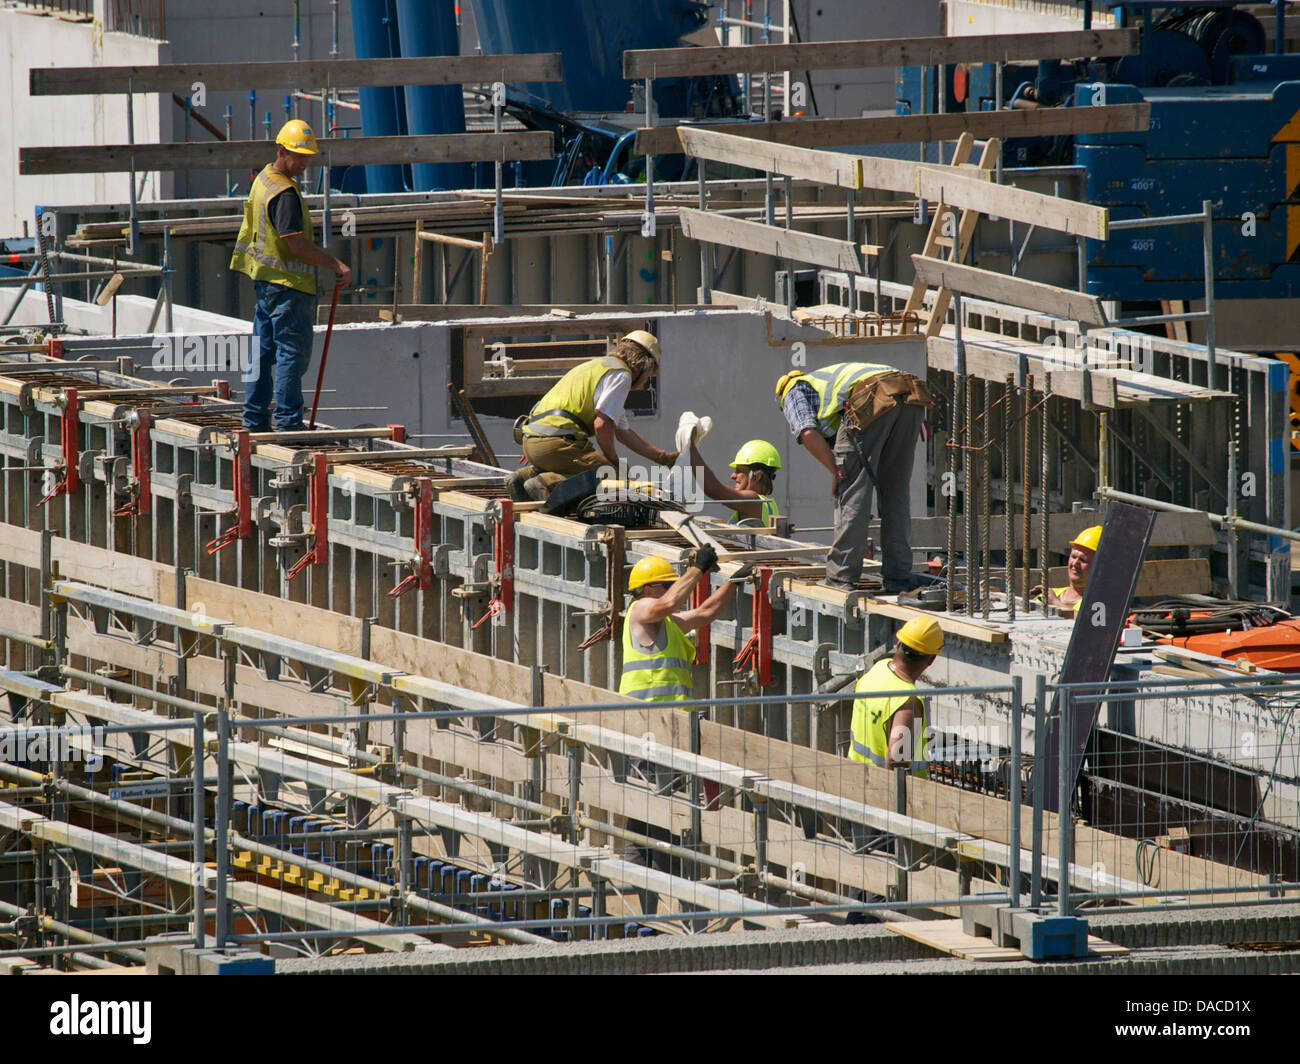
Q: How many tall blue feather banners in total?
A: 0